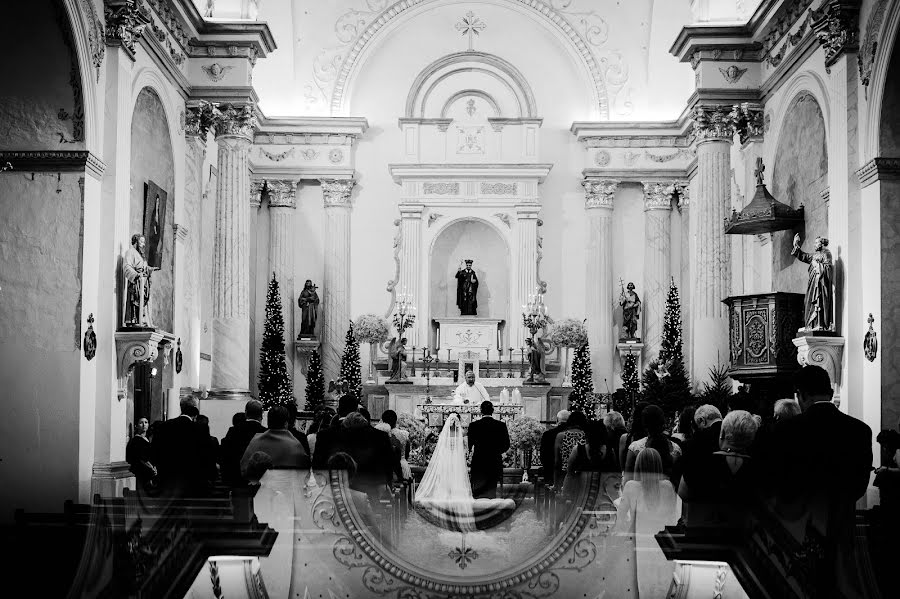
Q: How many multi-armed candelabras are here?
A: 2